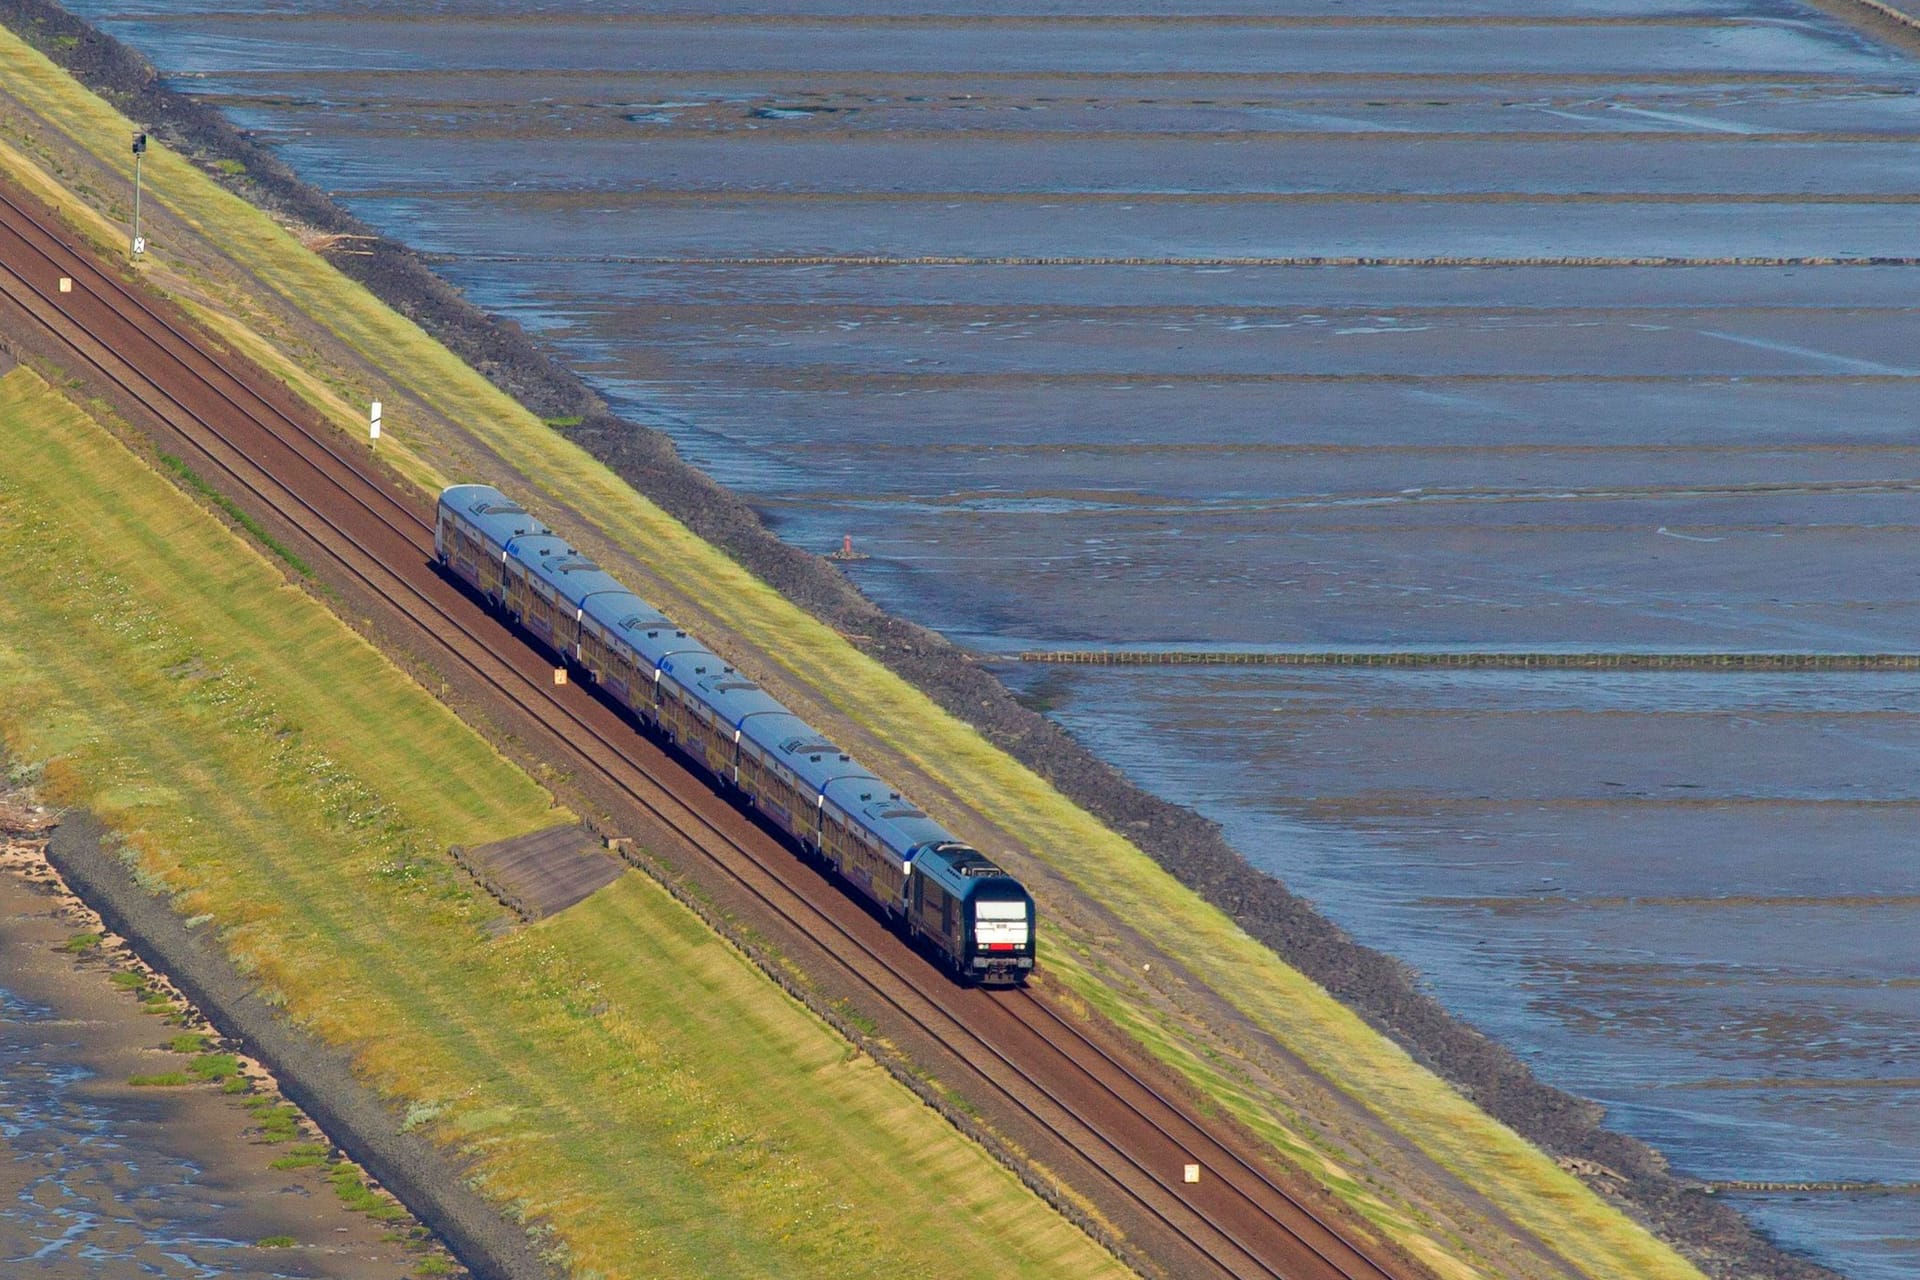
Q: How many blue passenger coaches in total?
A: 6